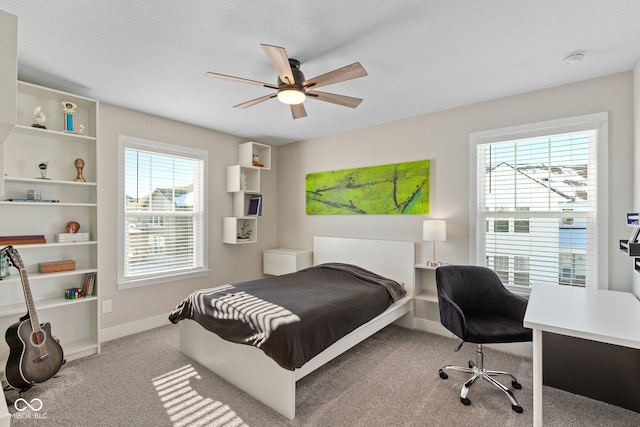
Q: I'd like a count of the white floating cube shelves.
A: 4